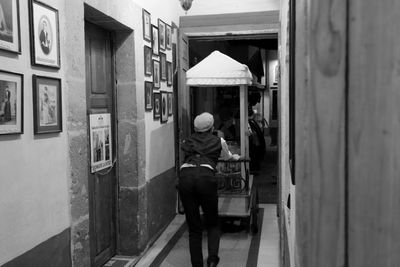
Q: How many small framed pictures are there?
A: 12